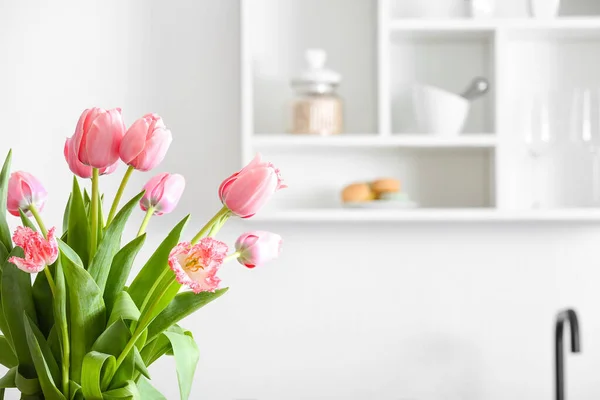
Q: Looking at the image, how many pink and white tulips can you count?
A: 9